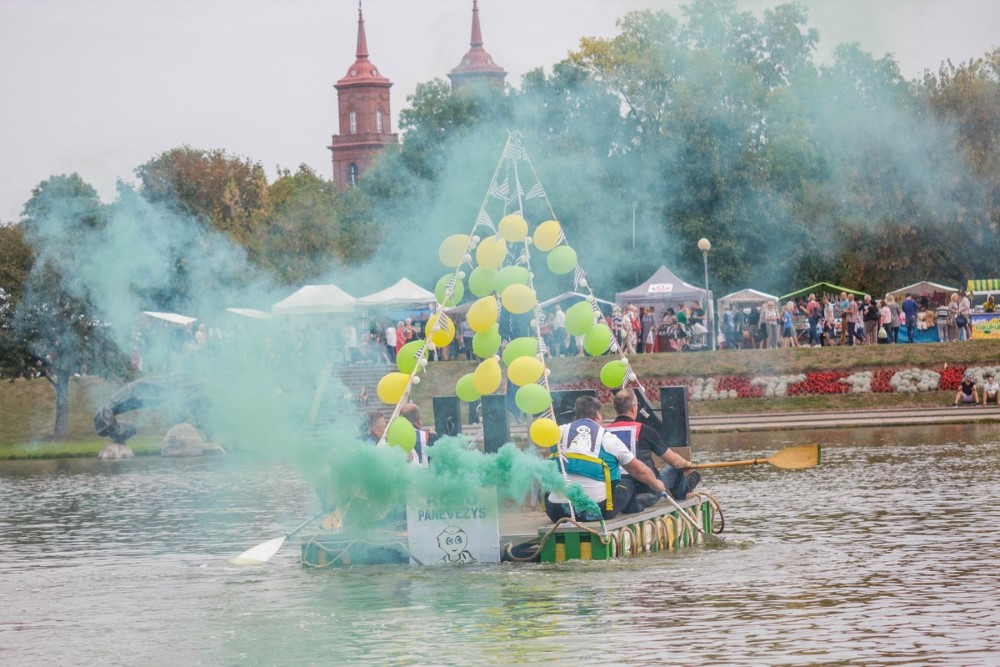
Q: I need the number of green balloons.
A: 13